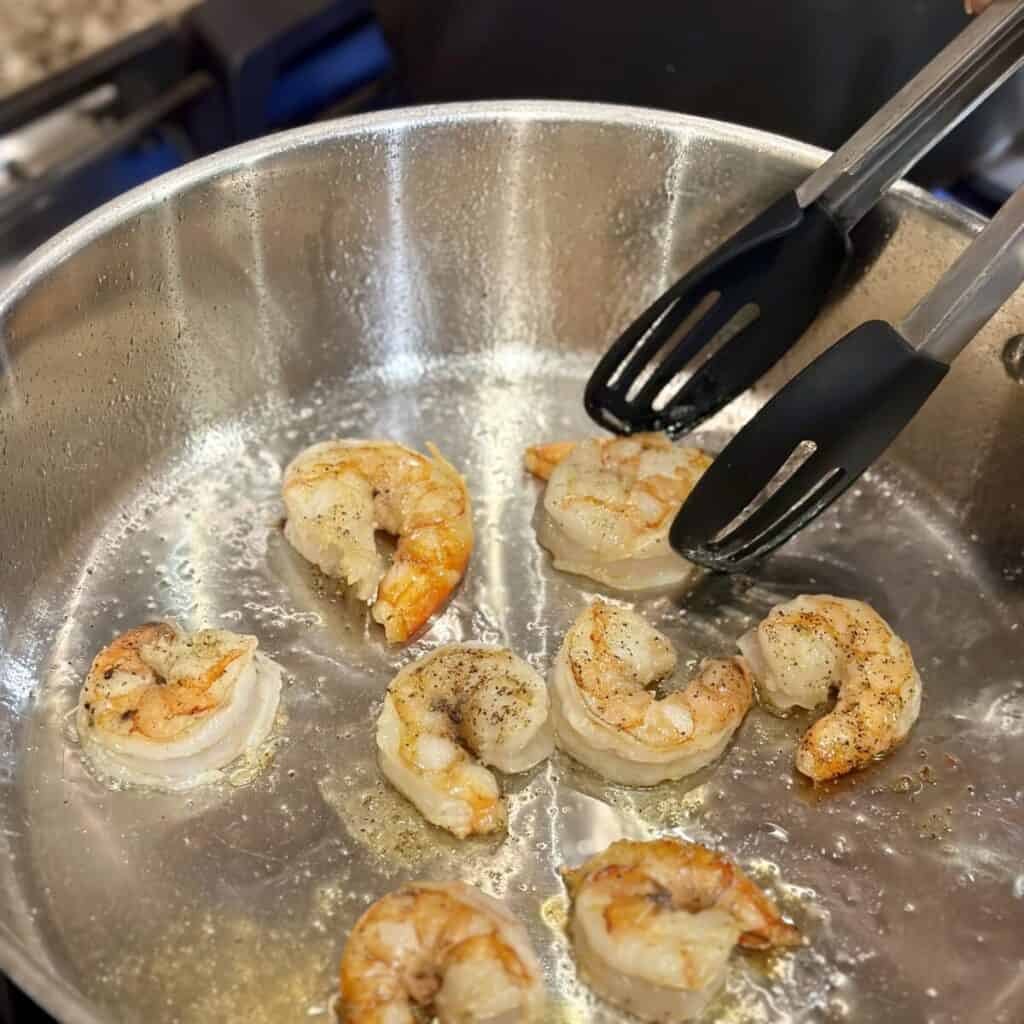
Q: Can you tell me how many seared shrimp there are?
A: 8